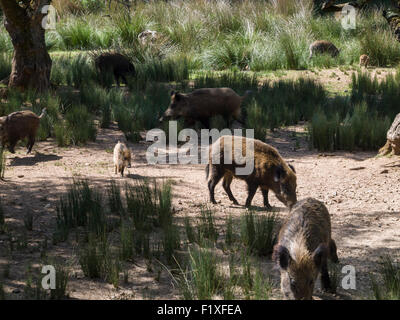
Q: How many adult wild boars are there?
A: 6